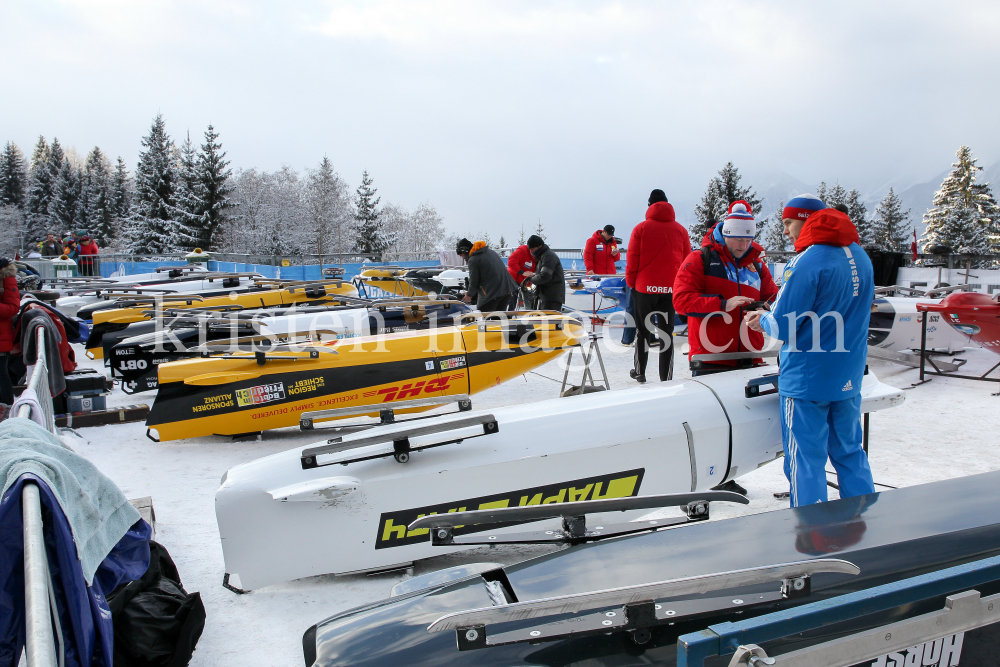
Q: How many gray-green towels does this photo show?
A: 1